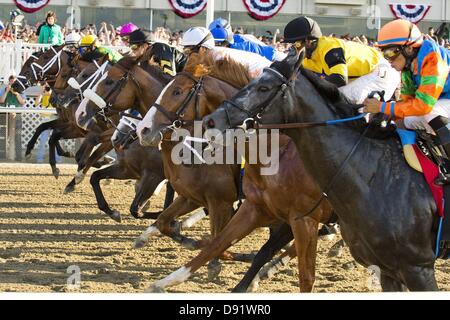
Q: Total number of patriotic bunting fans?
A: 4